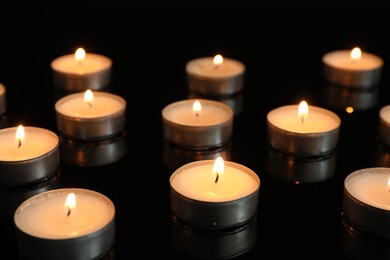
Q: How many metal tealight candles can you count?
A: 12